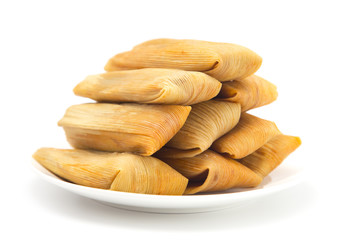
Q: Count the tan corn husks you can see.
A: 9